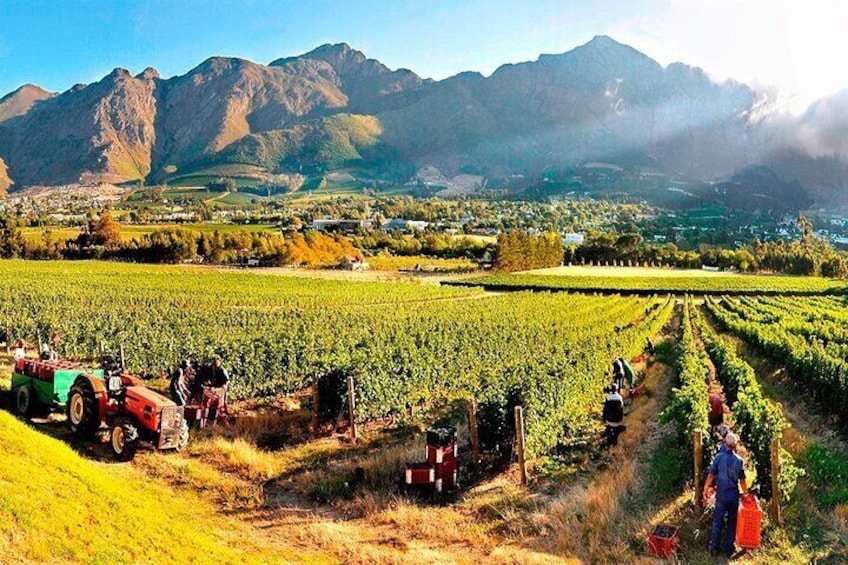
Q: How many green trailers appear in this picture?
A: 1